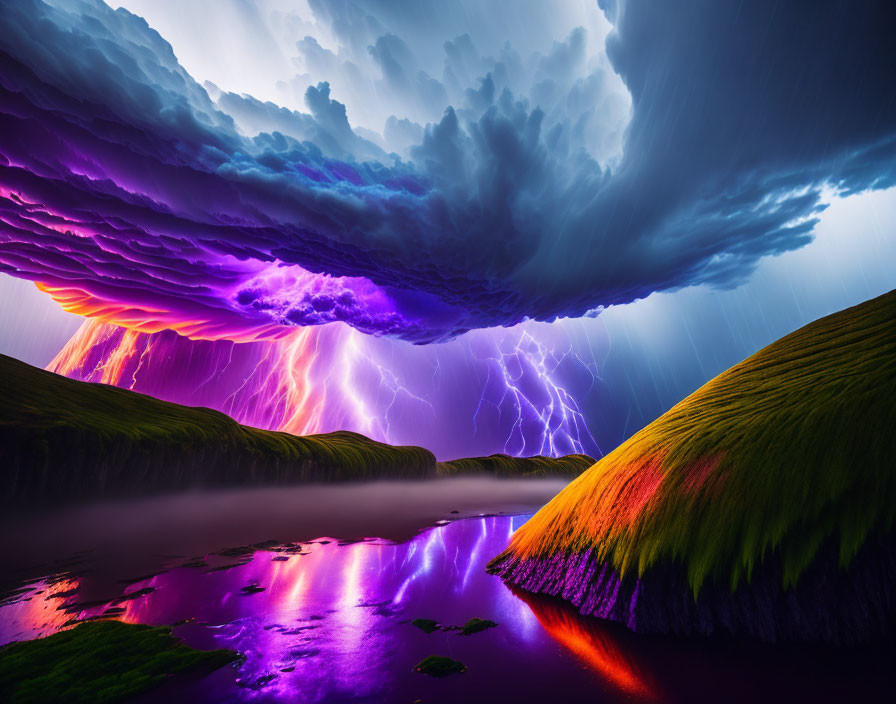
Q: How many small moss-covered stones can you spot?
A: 3